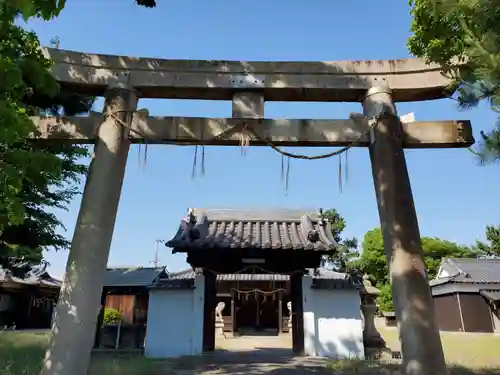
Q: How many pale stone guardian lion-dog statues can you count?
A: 2